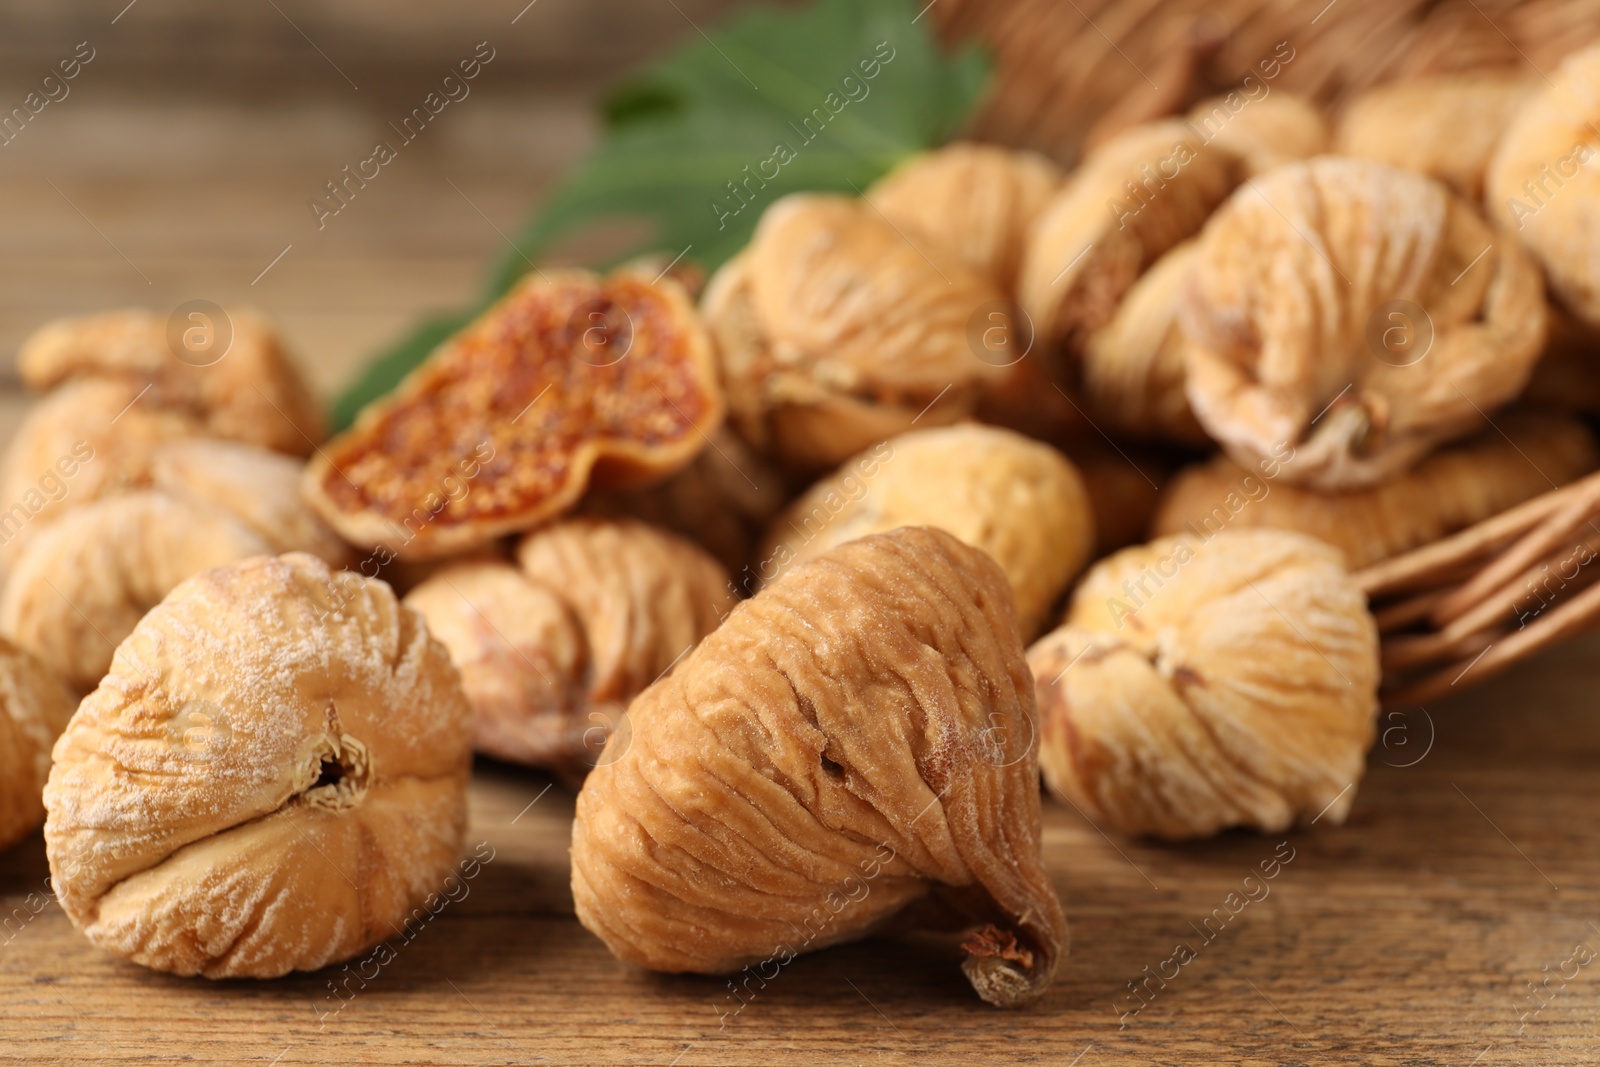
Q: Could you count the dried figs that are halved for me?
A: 1